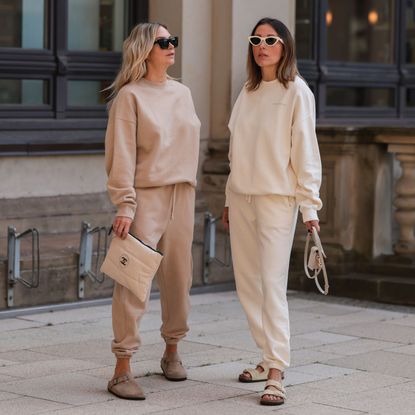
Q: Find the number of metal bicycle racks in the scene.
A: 3